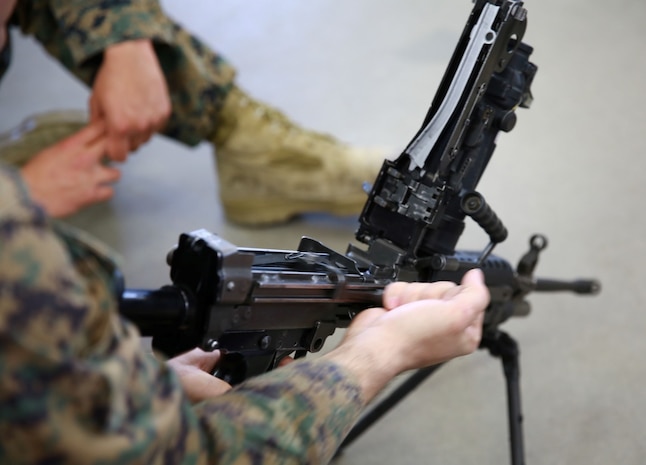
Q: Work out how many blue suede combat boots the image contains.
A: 0